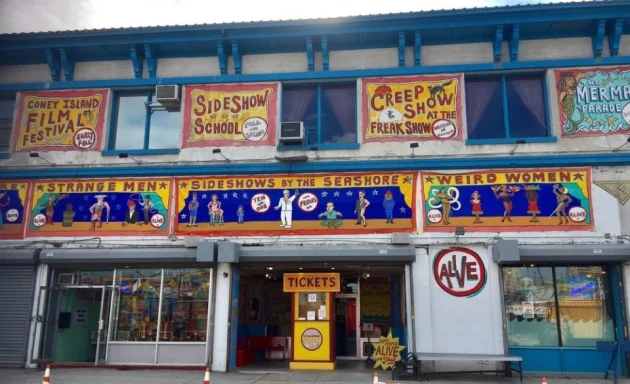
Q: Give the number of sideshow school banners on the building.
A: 1